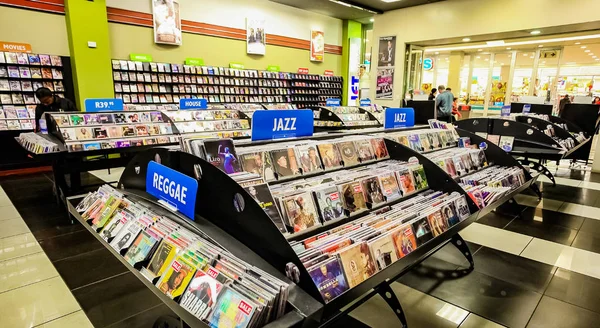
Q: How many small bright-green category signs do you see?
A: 4